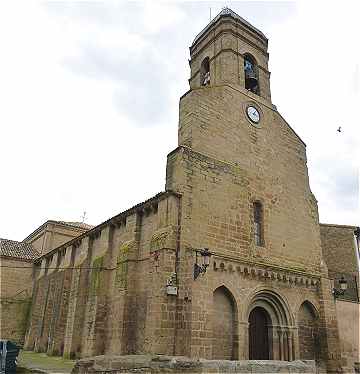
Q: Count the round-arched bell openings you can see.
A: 2